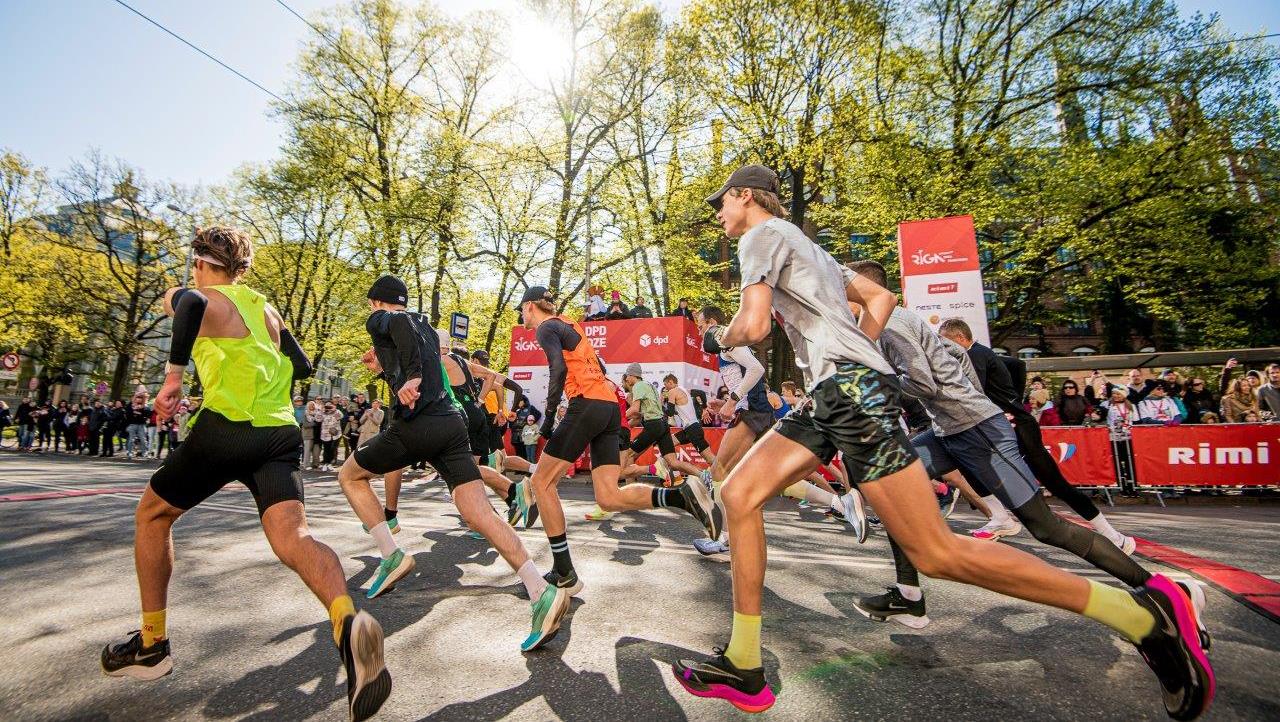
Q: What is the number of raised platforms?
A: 1